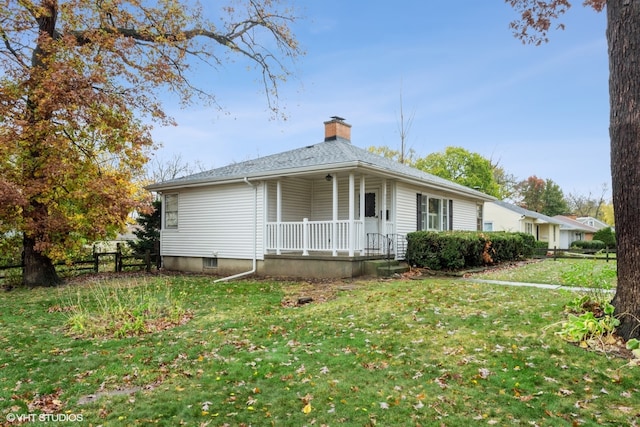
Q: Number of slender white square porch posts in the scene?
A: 5